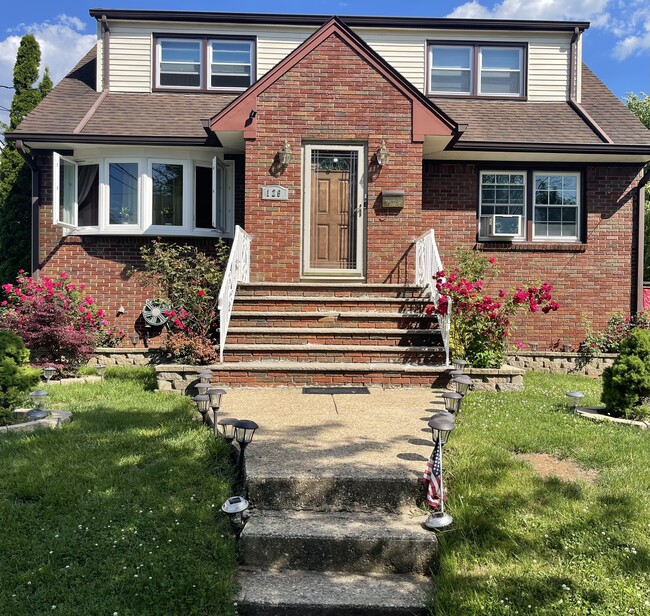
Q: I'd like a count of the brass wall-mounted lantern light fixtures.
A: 2